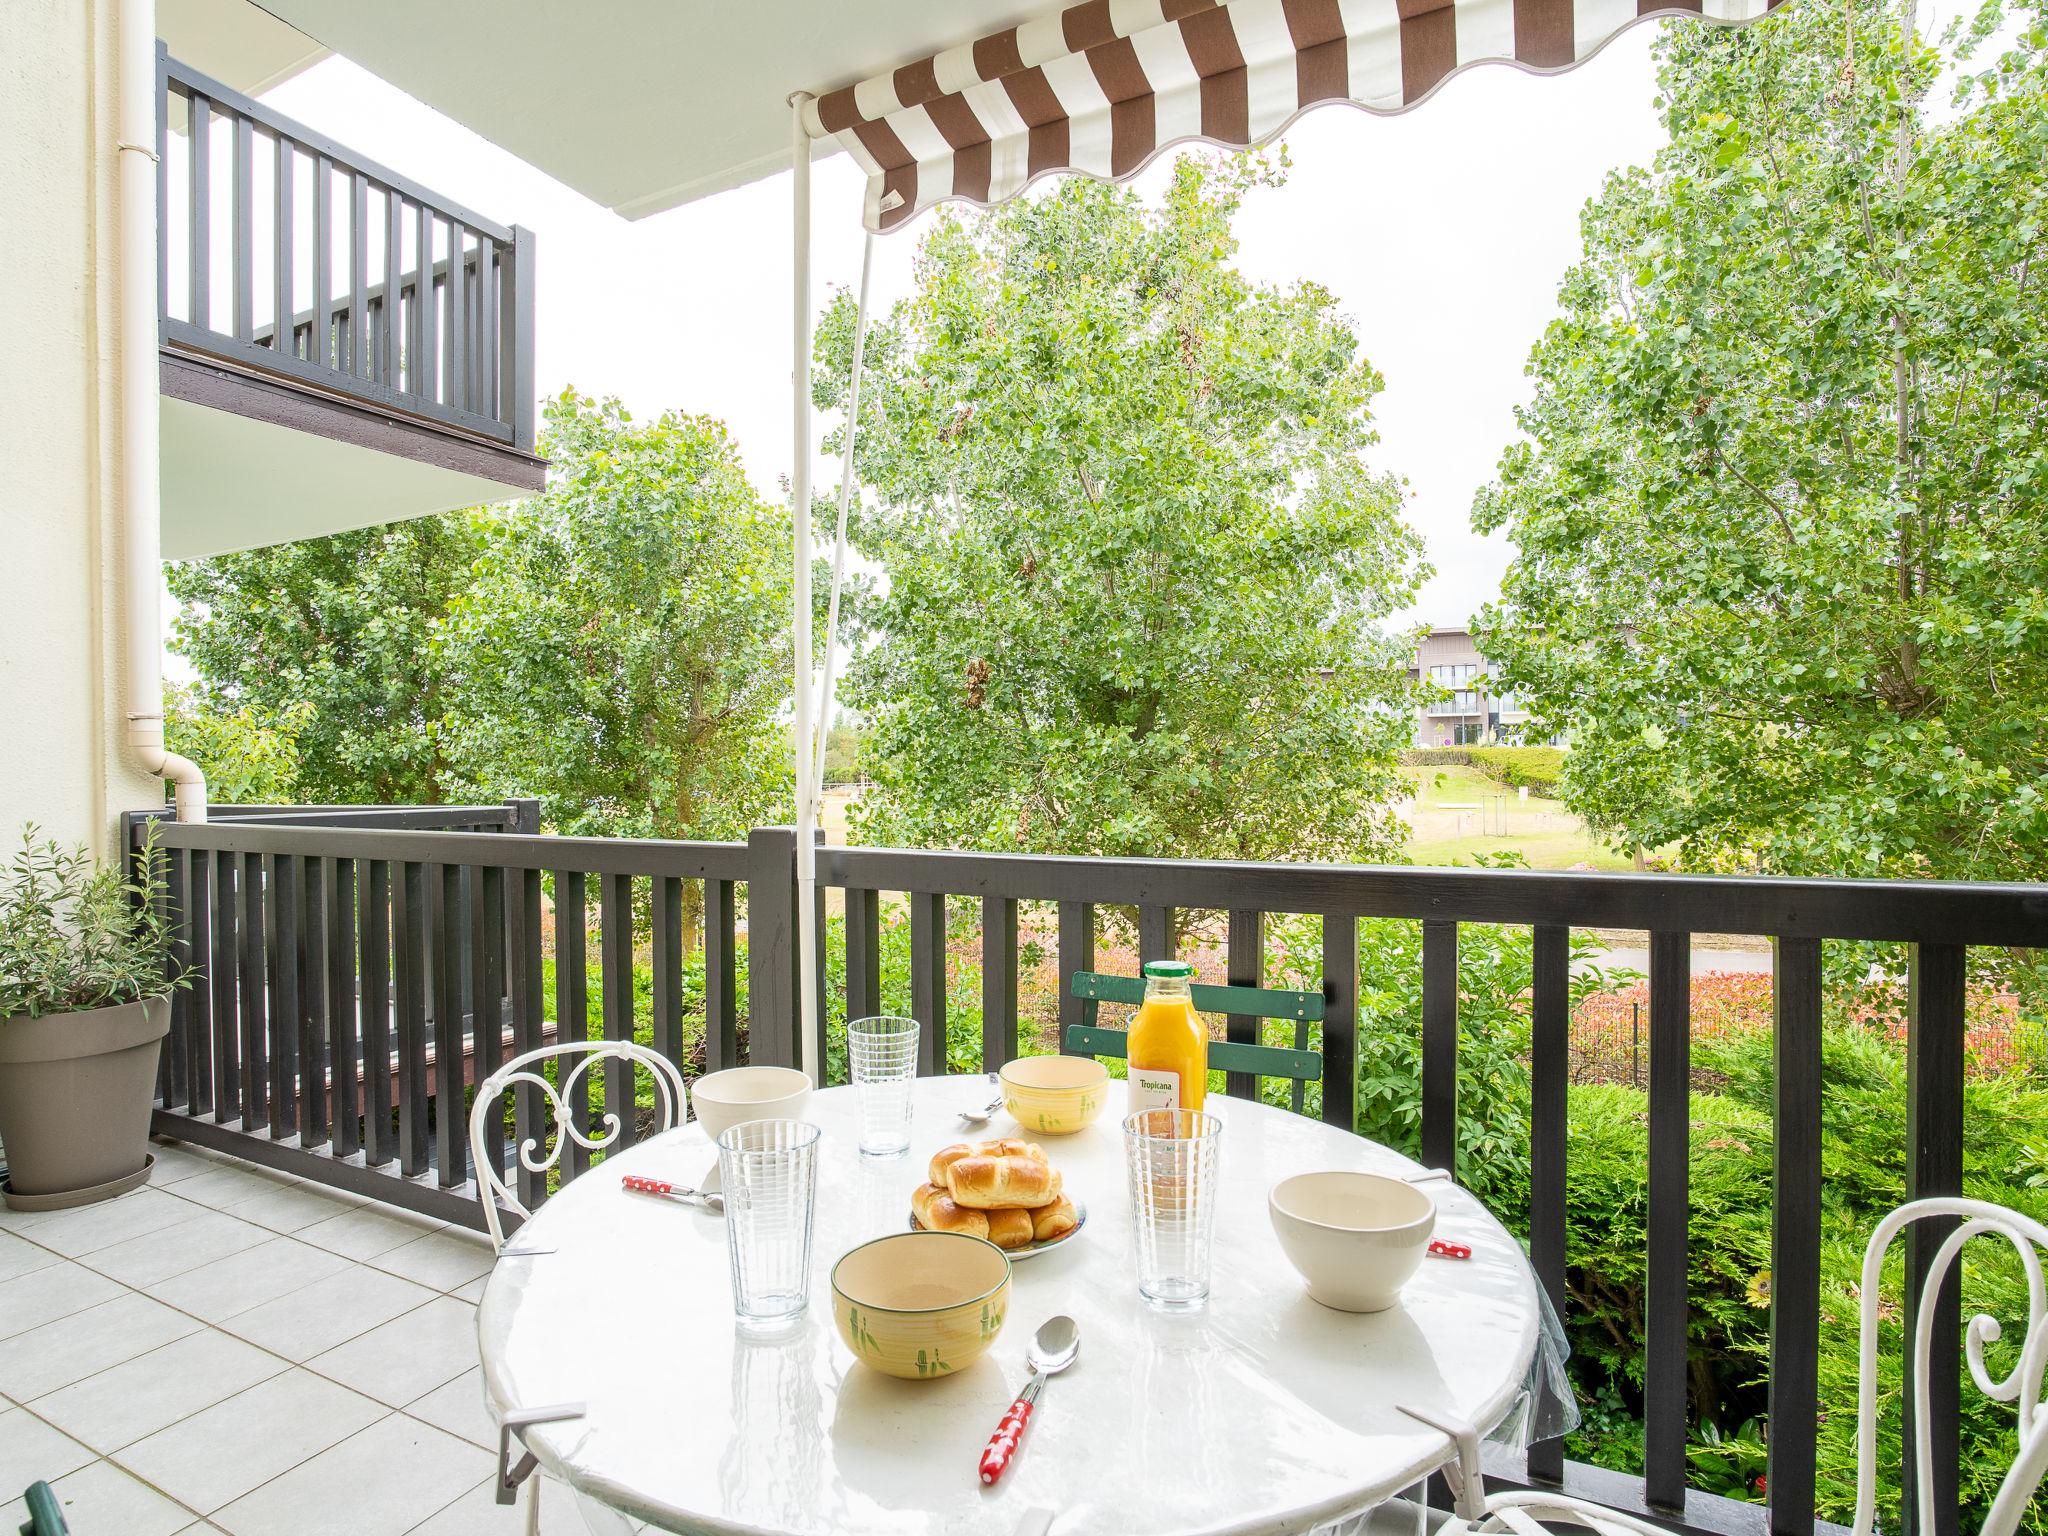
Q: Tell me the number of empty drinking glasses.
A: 3